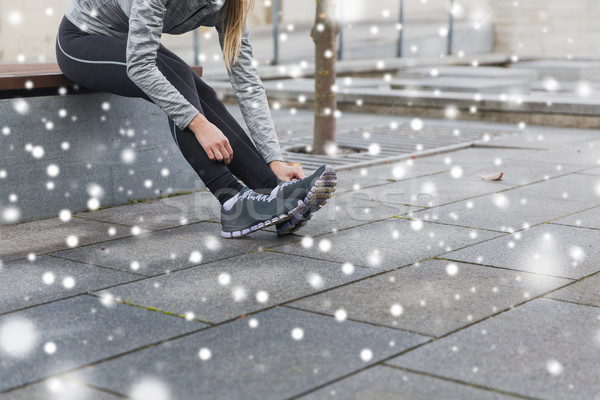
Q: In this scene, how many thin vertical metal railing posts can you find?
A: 5